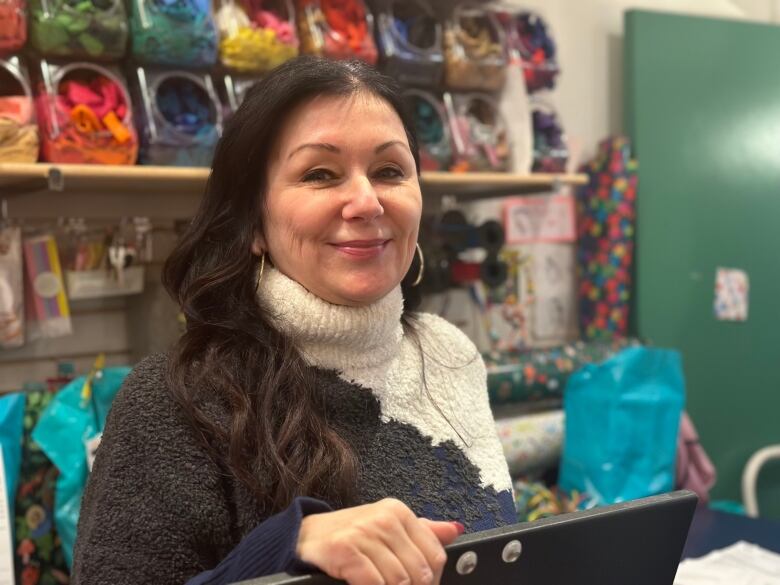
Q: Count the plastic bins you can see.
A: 15